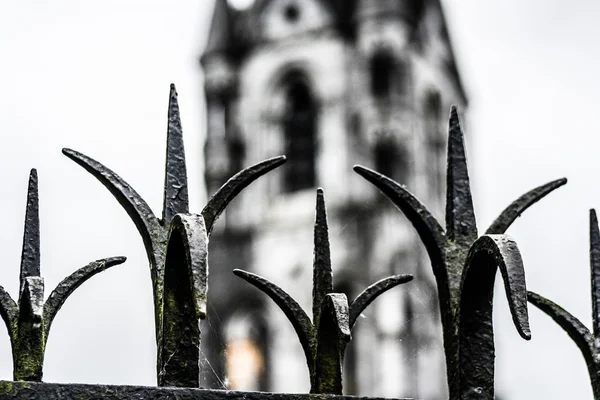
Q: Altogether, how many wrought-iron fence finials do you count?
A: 5